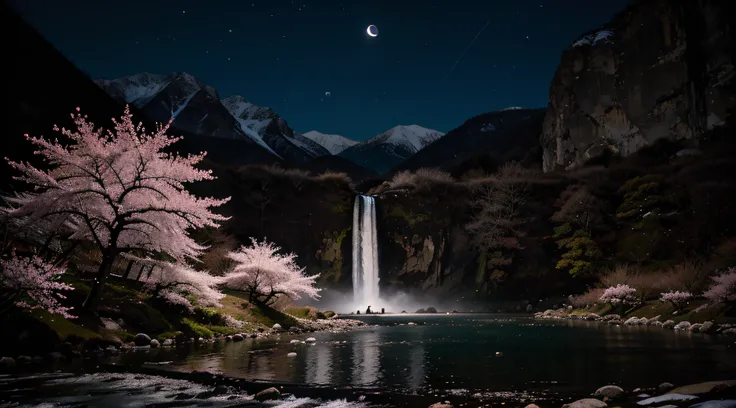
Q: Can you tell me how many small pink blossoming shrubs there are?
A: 3